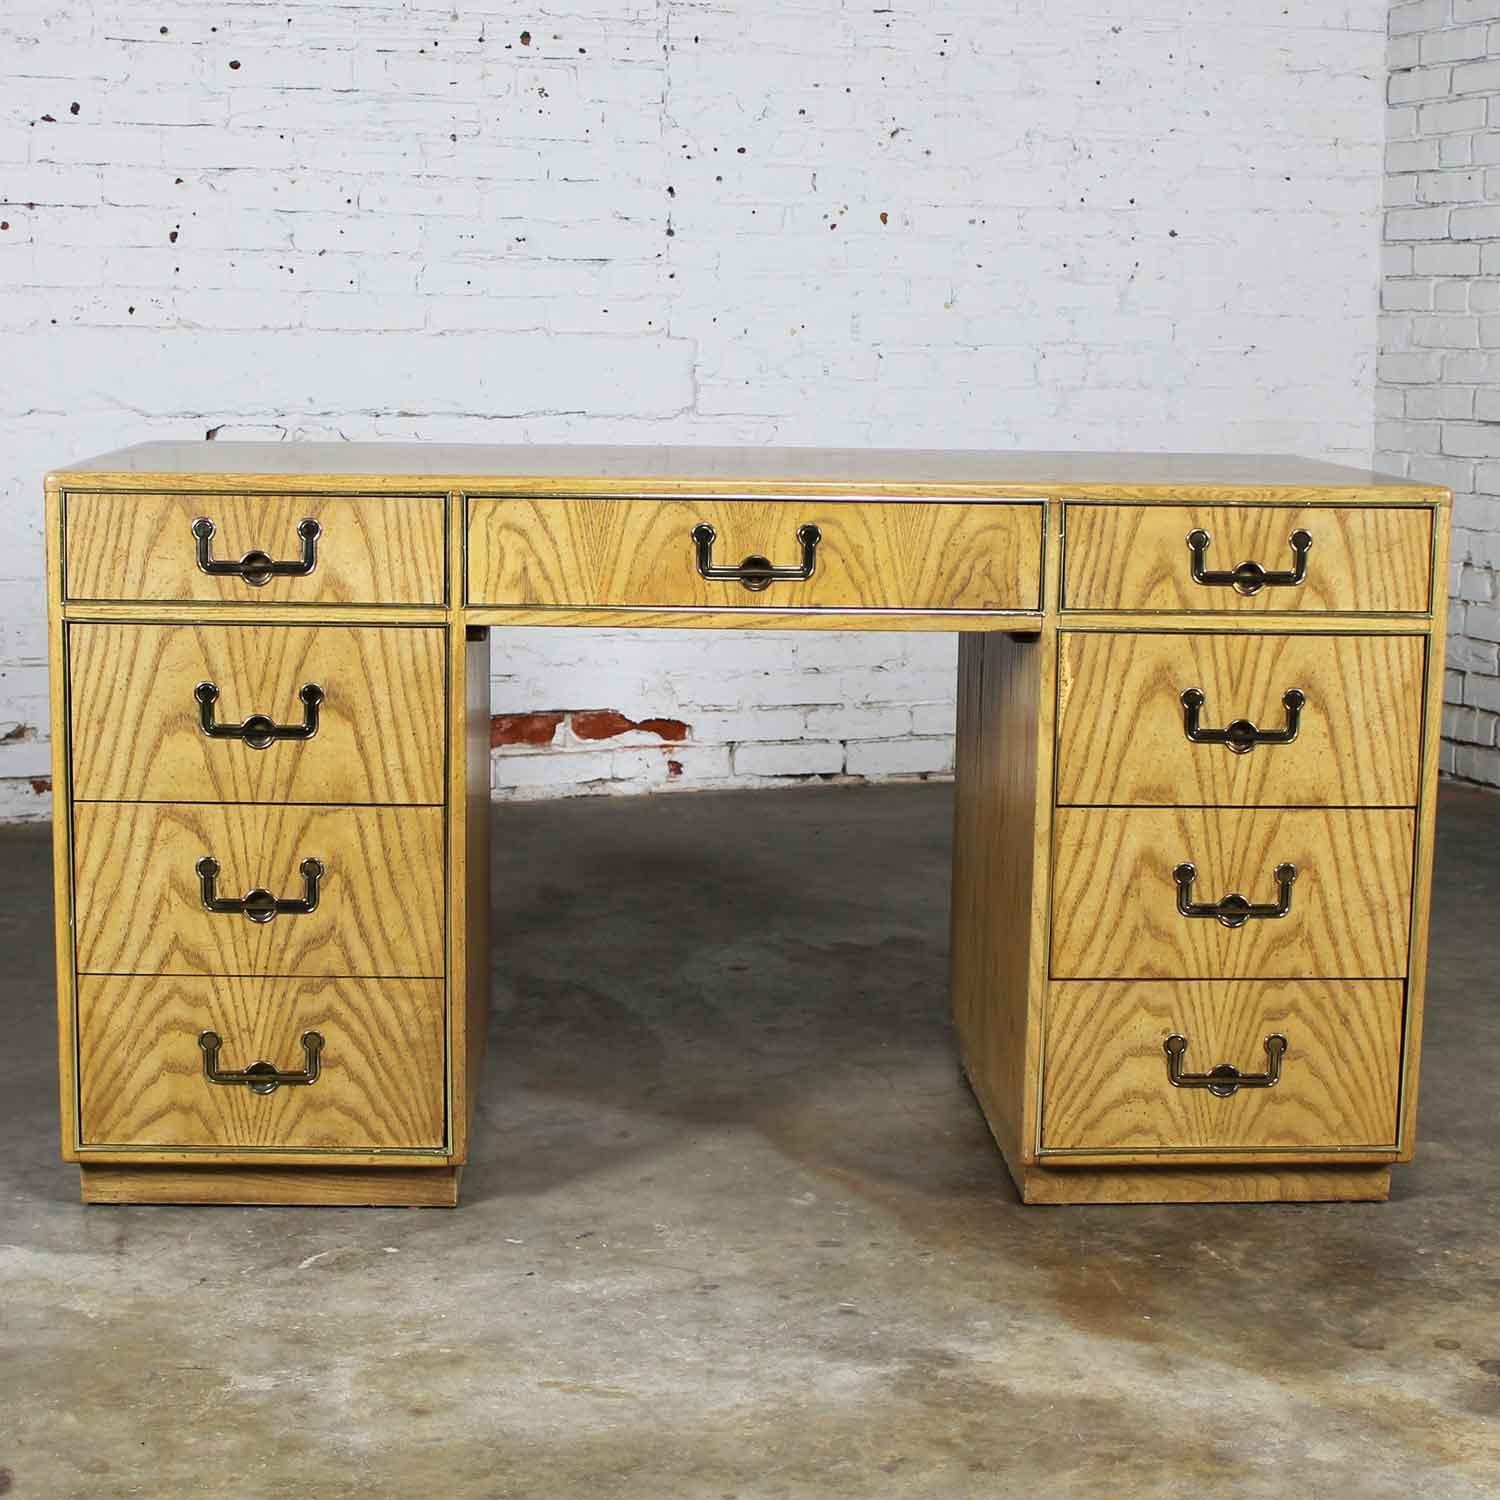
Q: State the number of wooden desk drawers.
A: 9